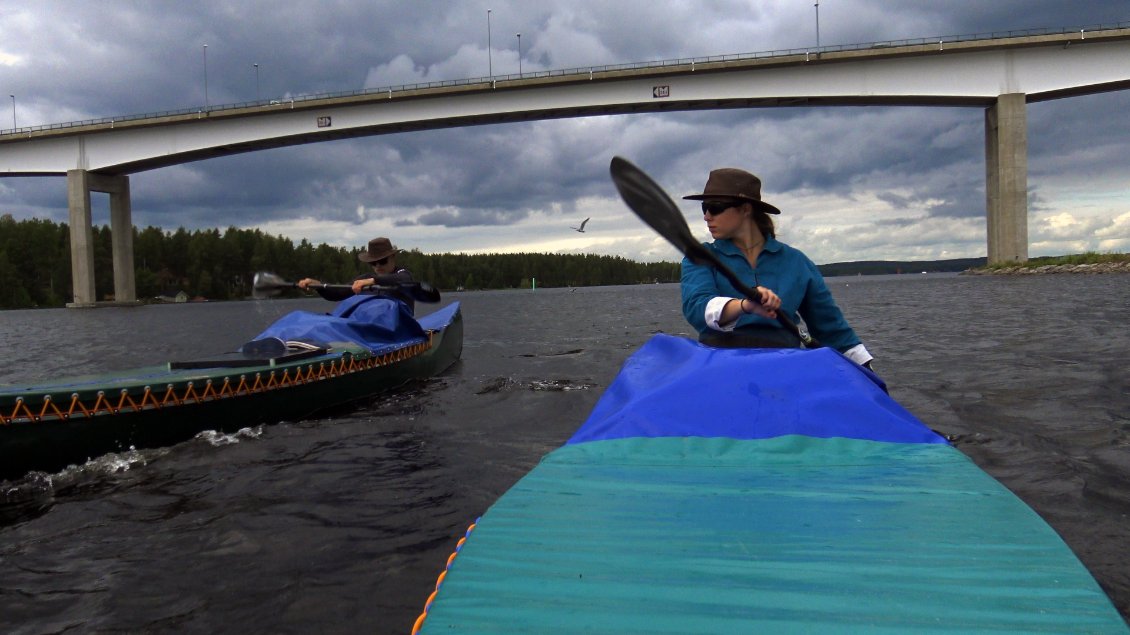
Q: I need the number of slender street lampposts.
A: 6